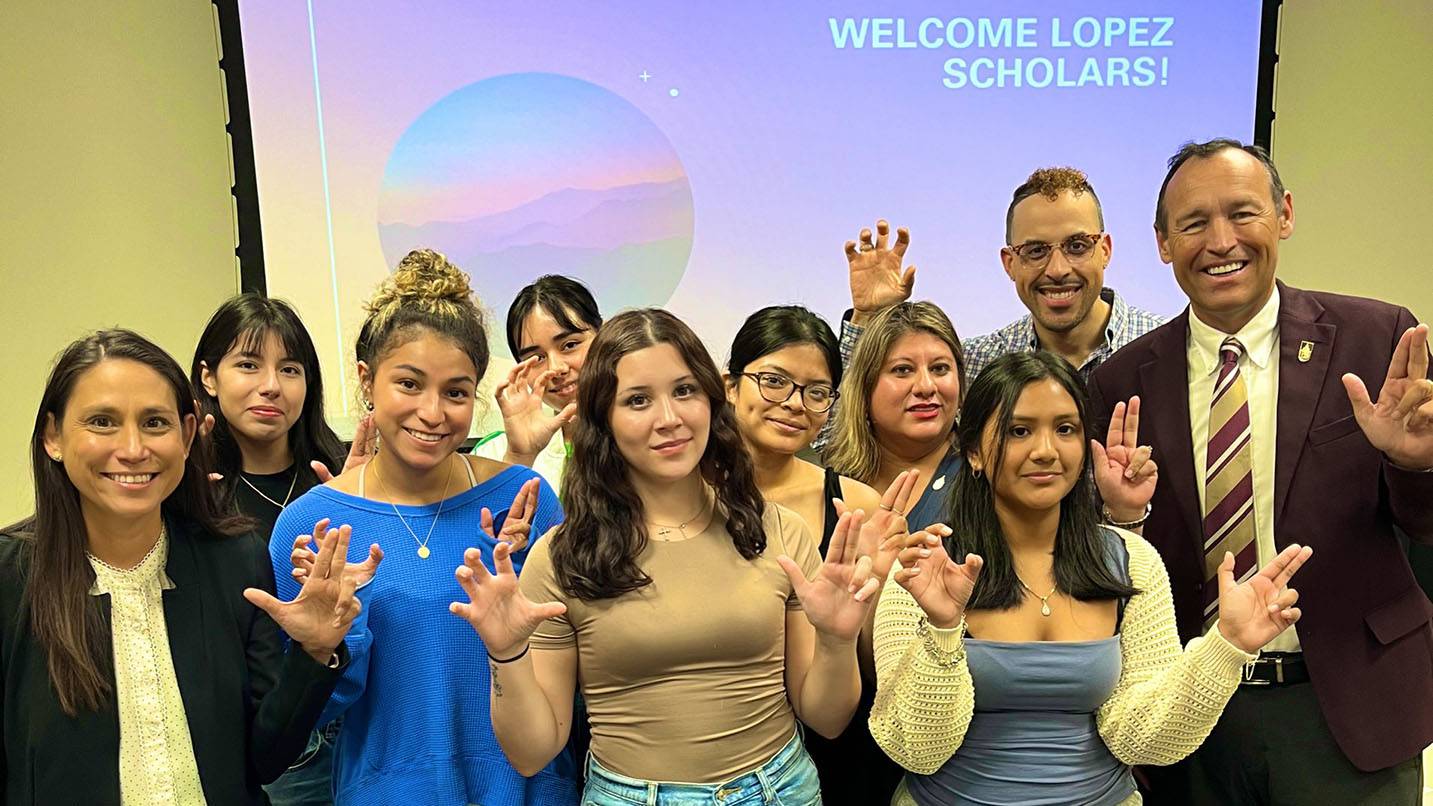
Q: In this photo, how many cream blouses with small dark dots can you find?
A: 1